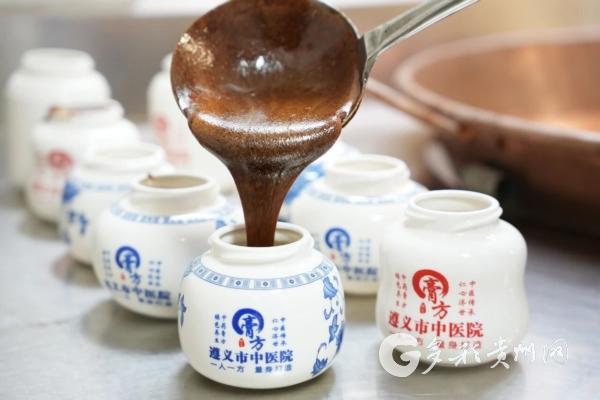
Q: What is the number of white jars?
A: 9